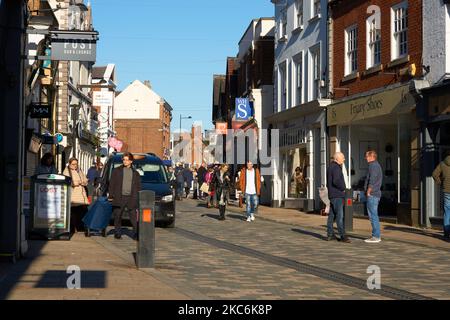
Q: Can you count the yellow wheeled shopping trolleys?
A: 0